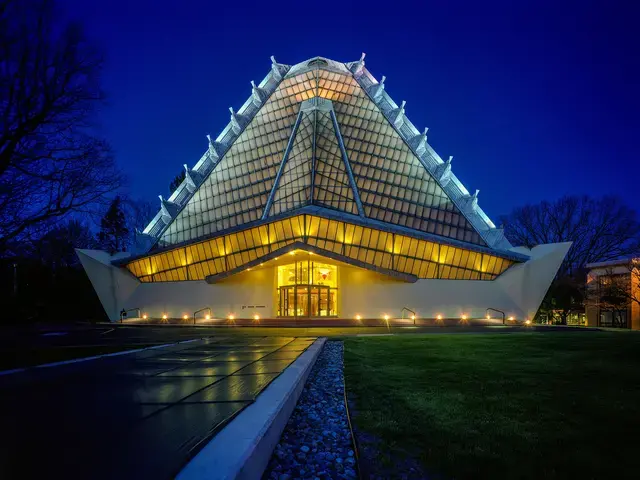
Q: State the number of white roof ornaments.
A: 12